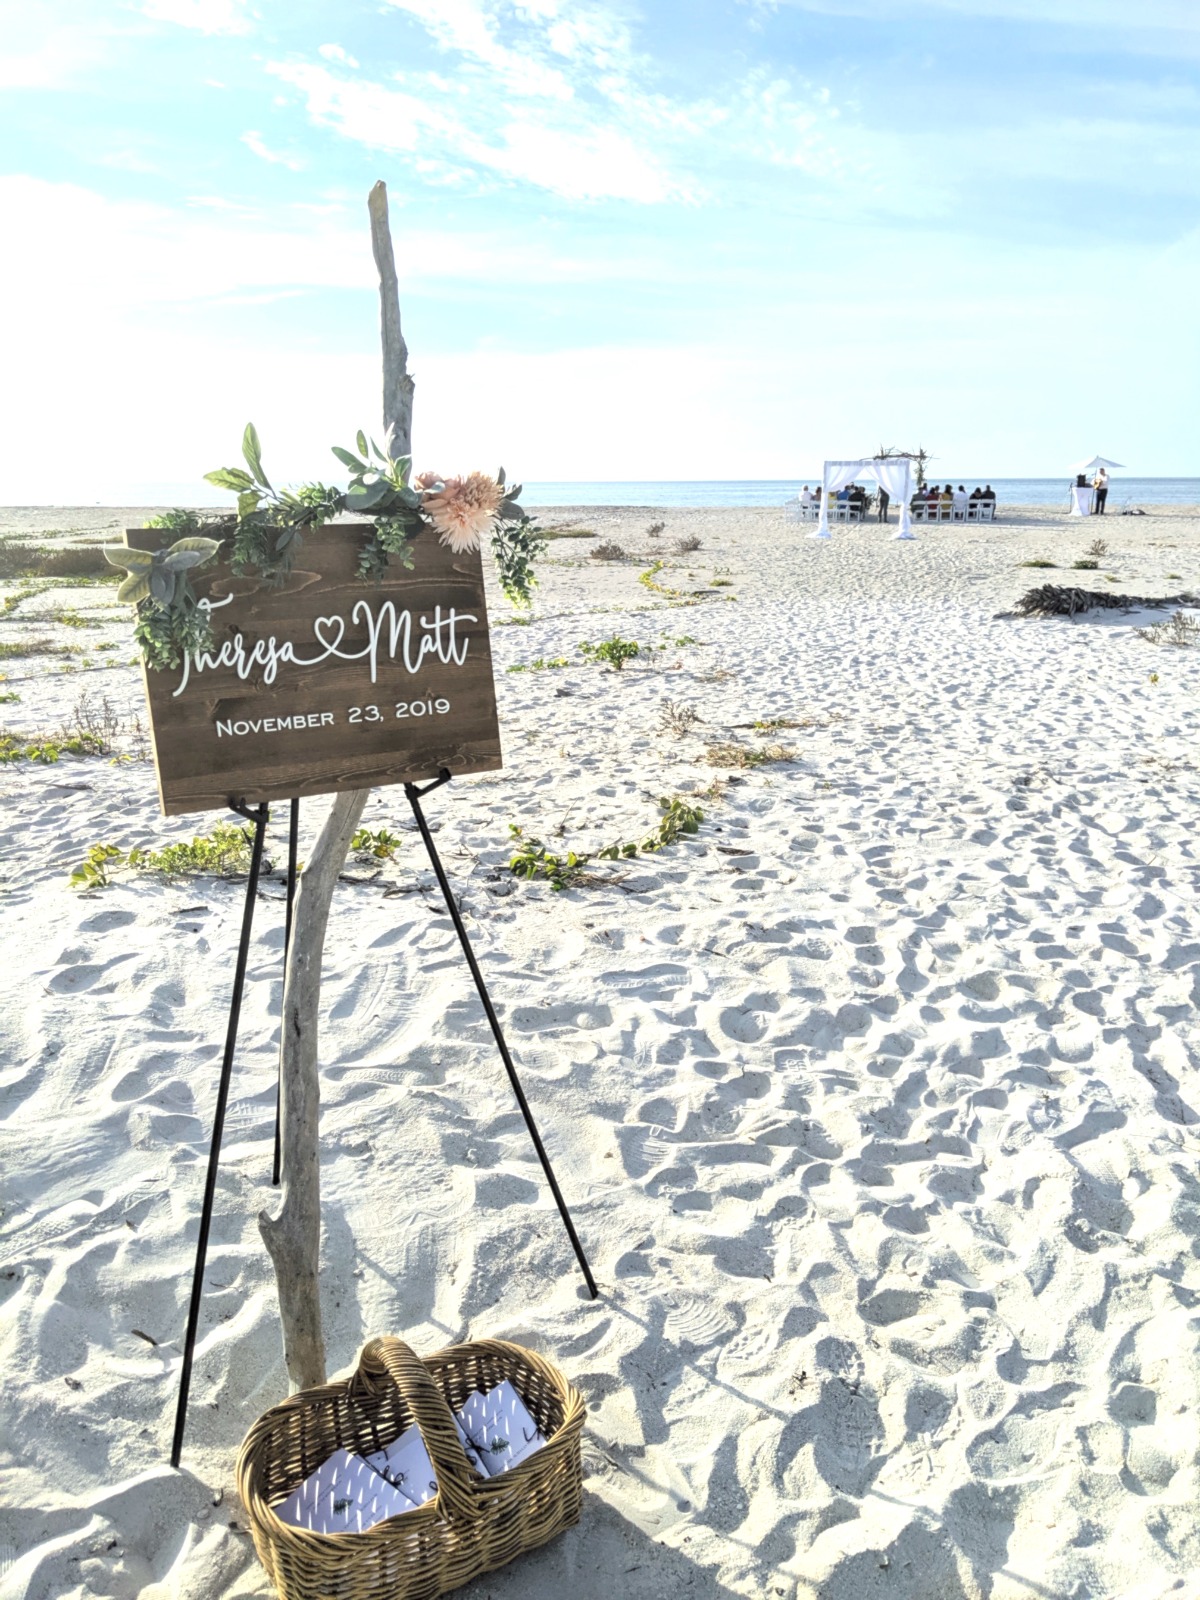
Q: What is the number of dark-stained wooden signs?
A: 1